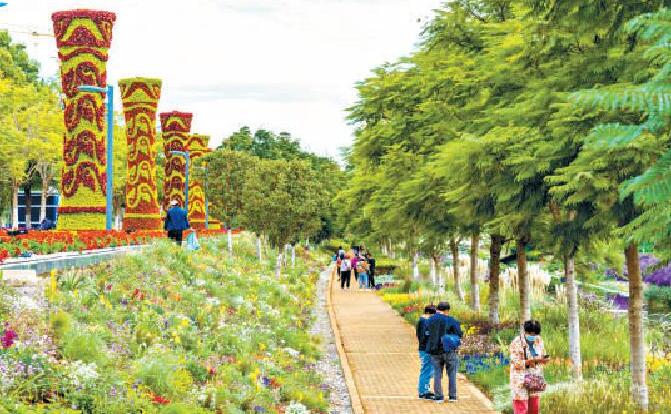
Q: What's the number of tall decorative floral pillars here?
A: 4